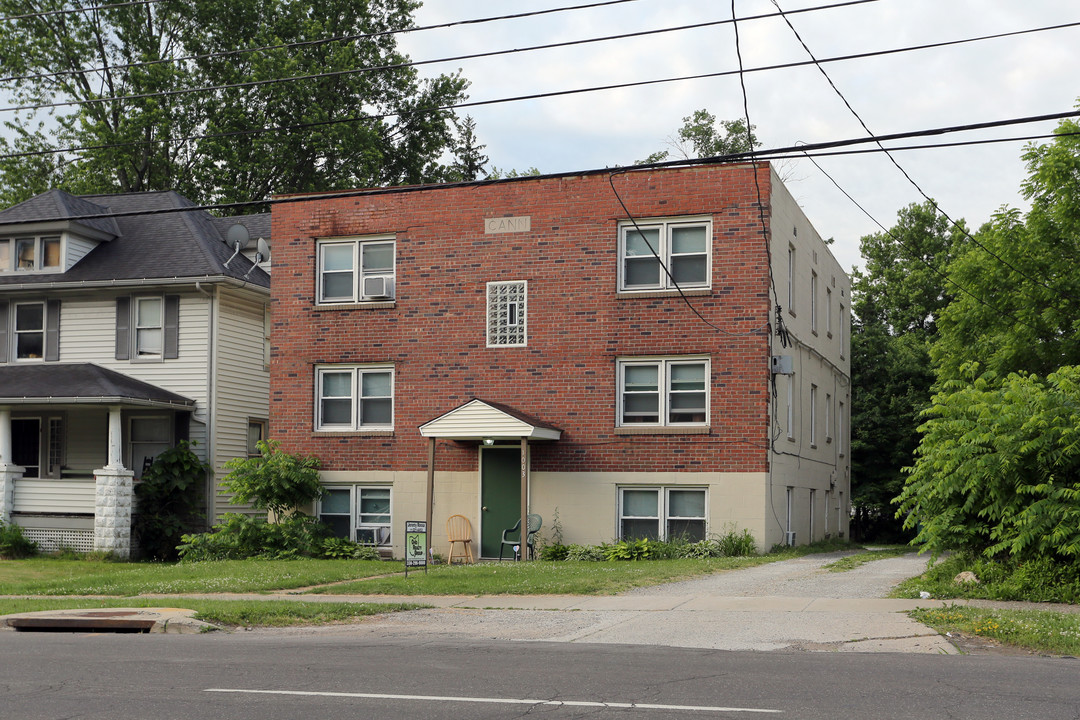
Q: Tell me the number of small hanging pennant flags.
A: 0